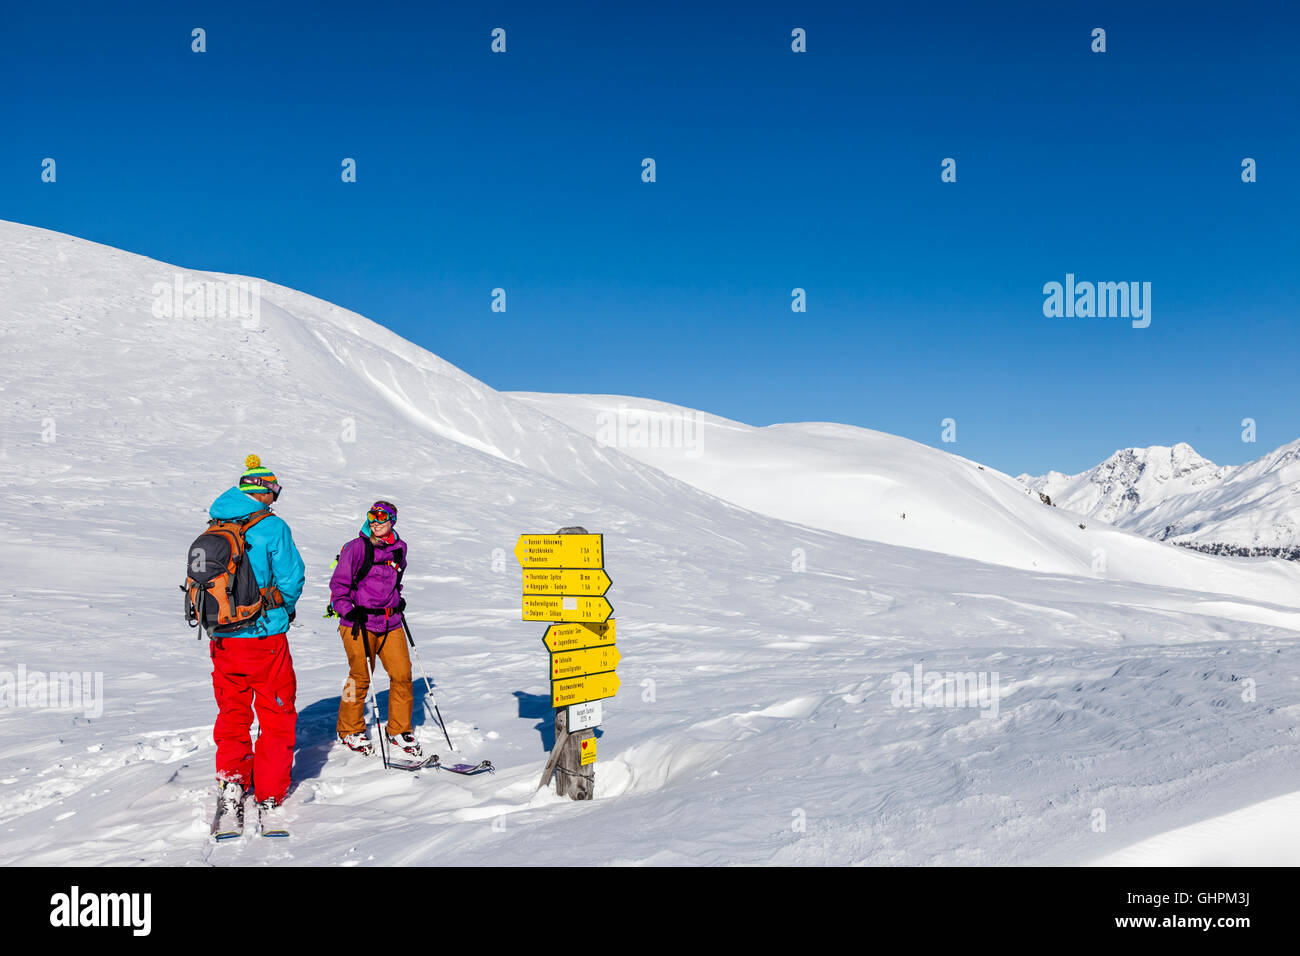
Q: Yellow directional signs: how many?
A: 6